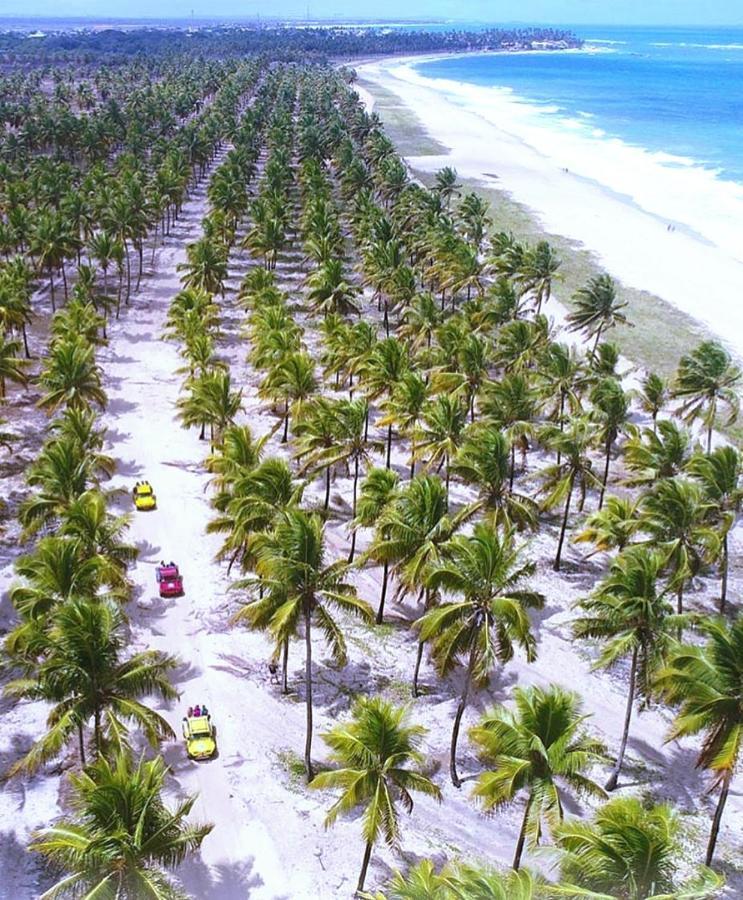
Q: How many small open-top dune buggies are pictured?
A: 3